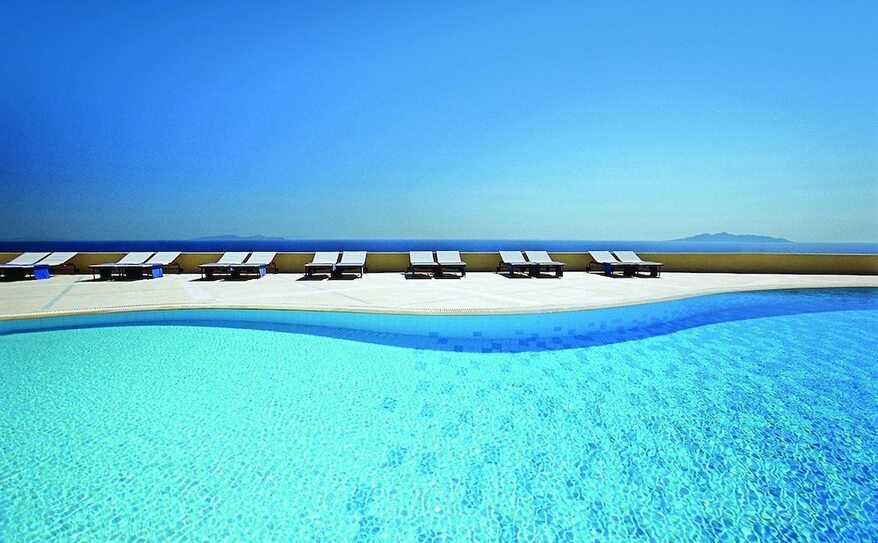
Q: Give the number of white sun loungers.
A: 14